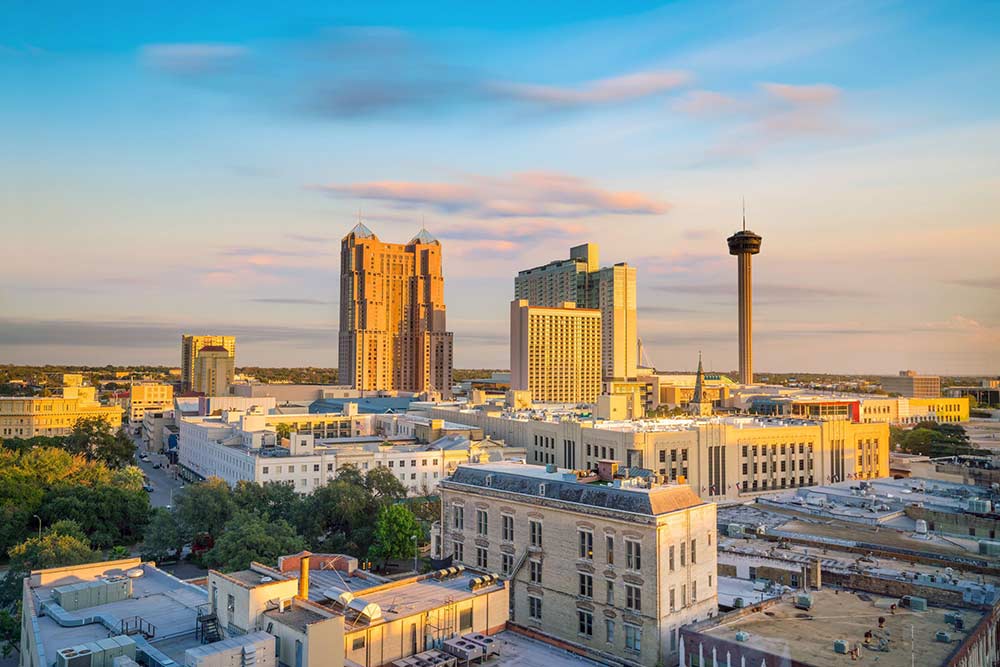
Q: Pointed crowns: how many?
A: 2